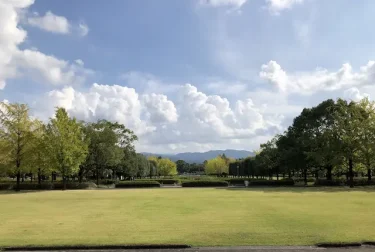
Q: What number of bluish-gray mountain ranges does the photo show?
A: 1